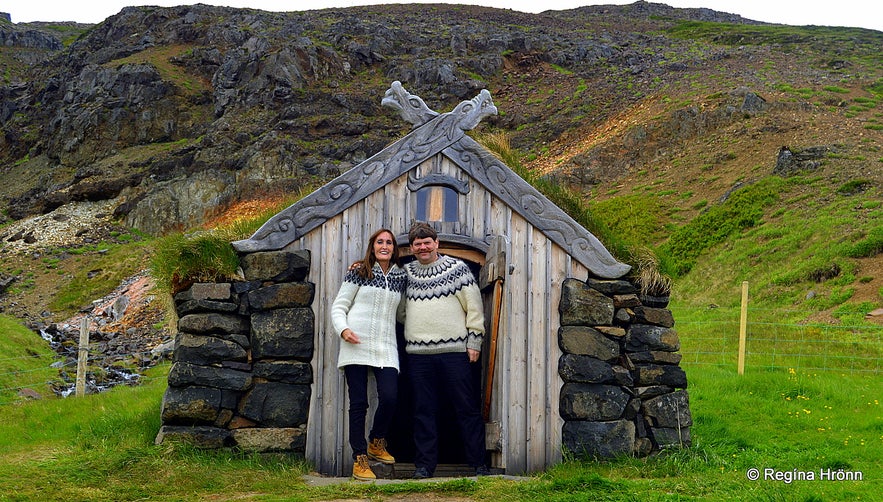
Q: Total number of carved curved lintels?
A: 2